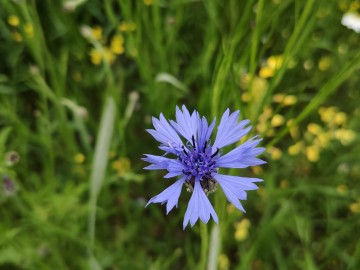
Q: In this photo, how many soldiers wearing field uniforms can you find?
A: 0